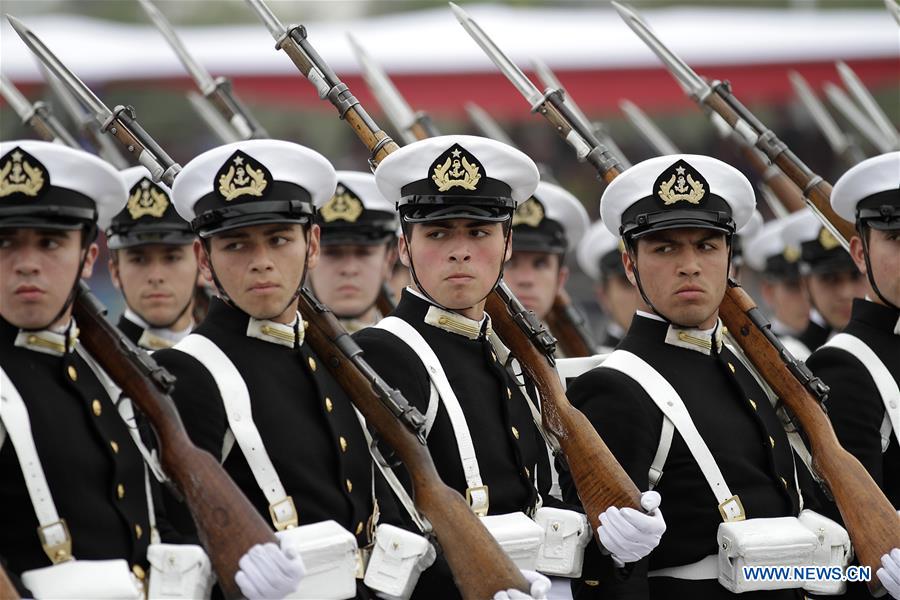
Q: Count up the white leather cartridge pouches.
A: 8